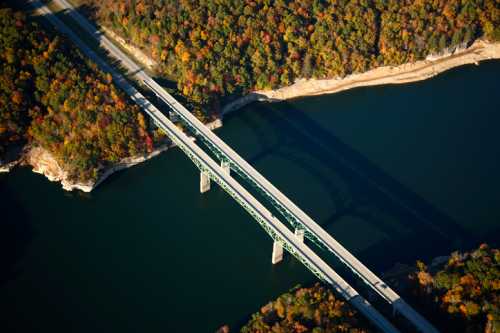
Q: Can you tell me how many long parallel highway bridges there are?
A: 2